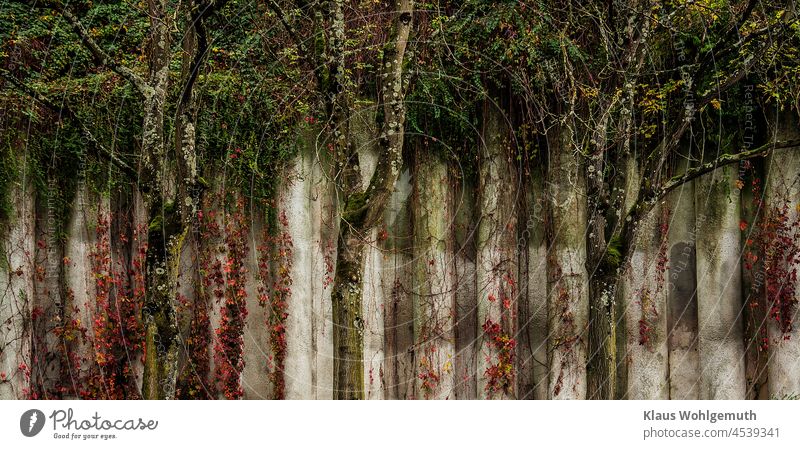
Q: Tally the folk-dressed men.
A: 0